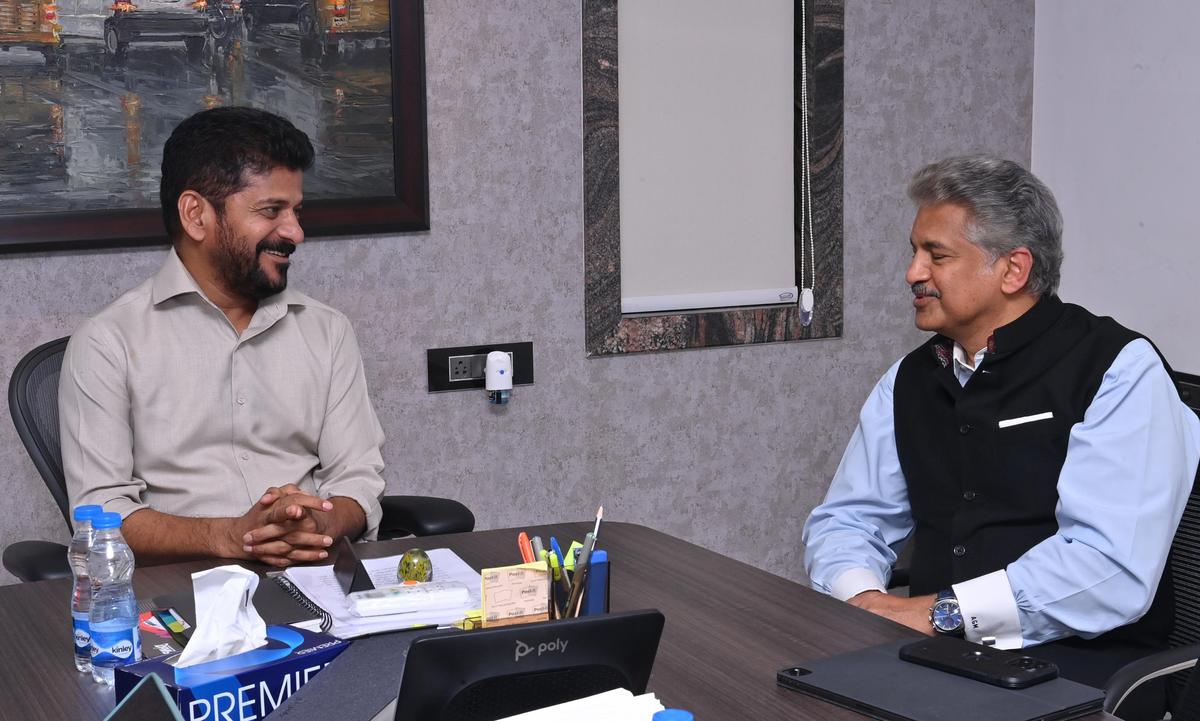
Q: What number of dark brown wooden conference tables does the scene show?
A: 1